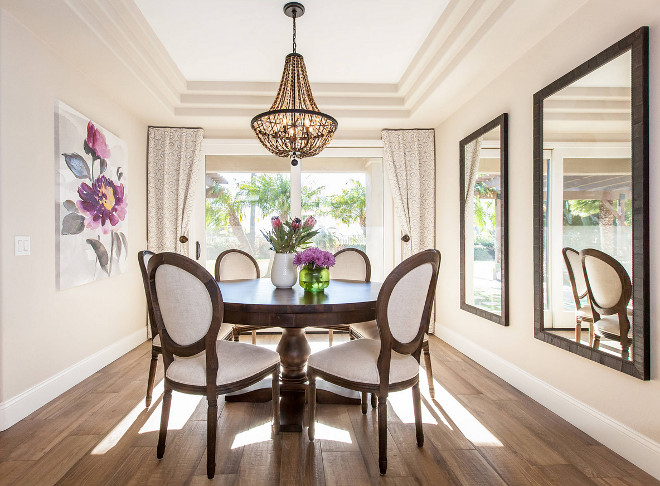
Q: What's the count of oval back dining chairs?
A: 6